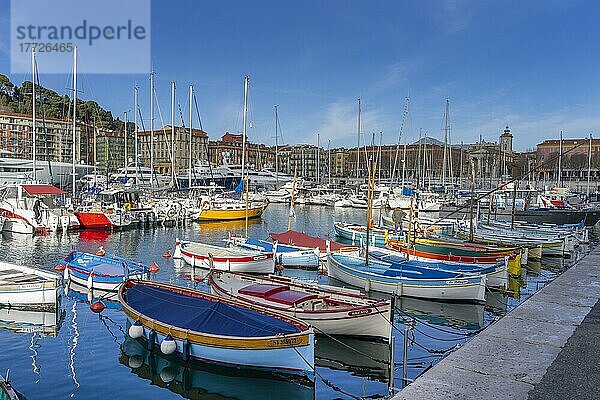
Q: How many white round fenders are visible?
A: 2